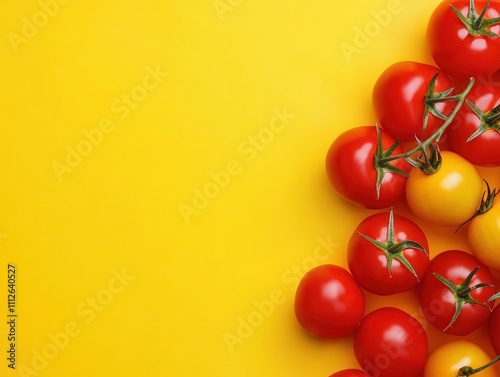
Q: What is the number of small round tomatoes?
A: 13